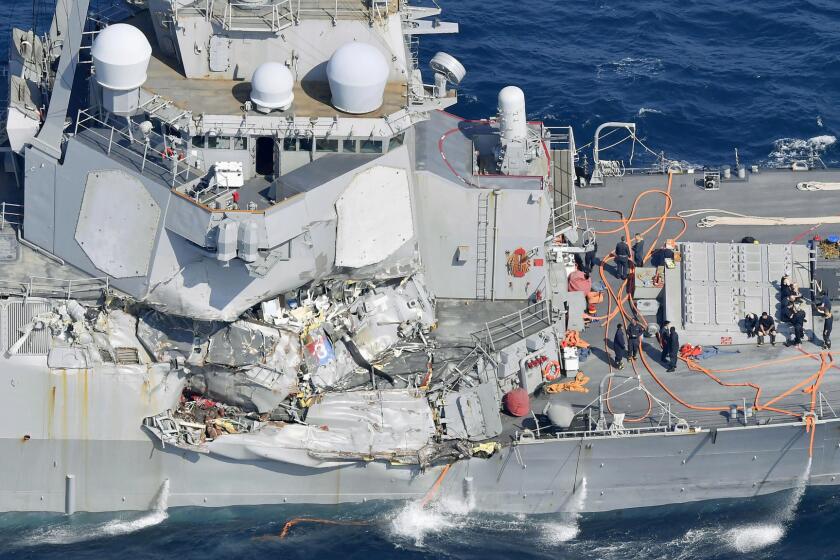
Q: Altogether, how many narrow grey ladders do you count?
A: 1